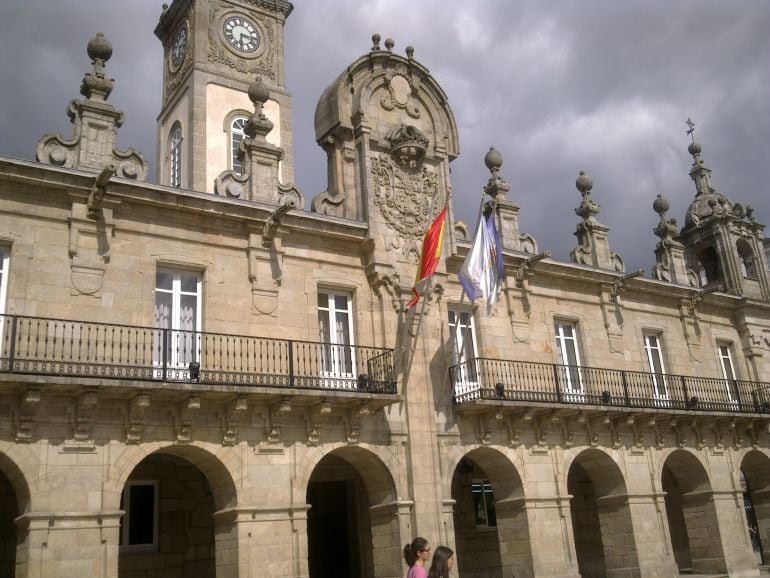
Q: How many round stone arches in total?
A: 7